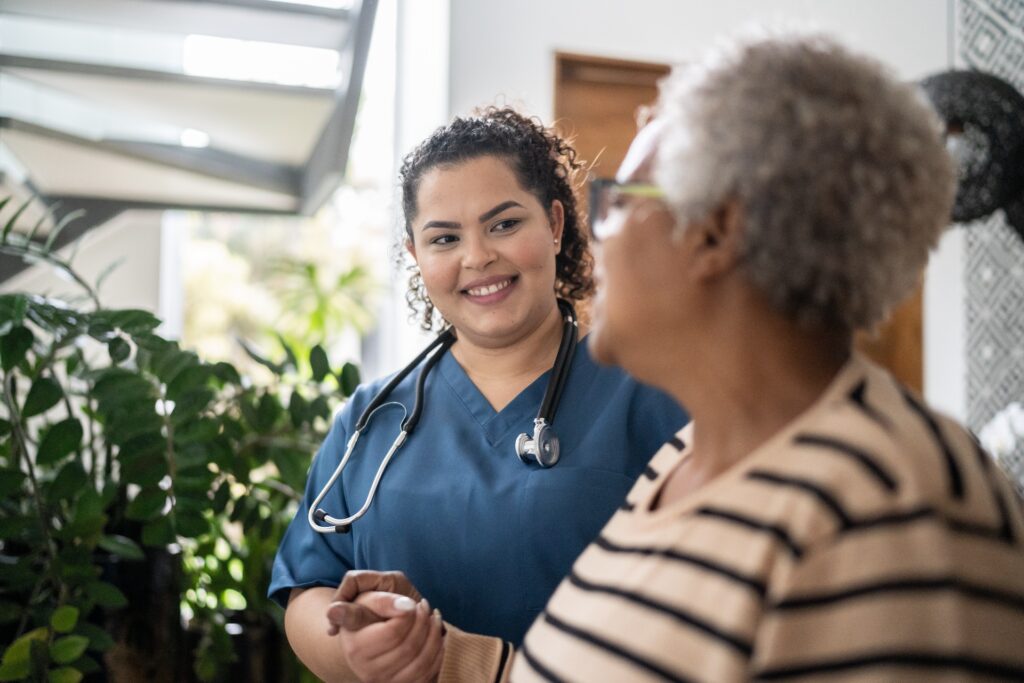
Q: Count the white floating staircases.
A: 1